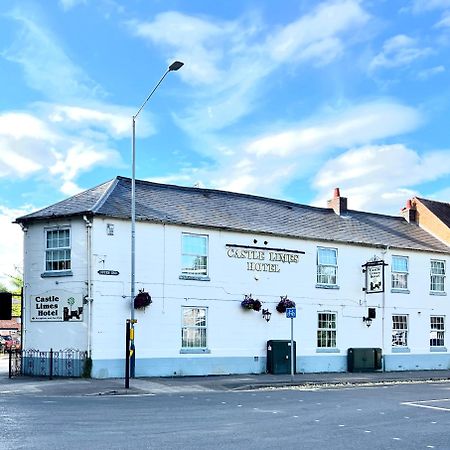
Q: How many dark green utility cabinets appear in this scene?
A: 2